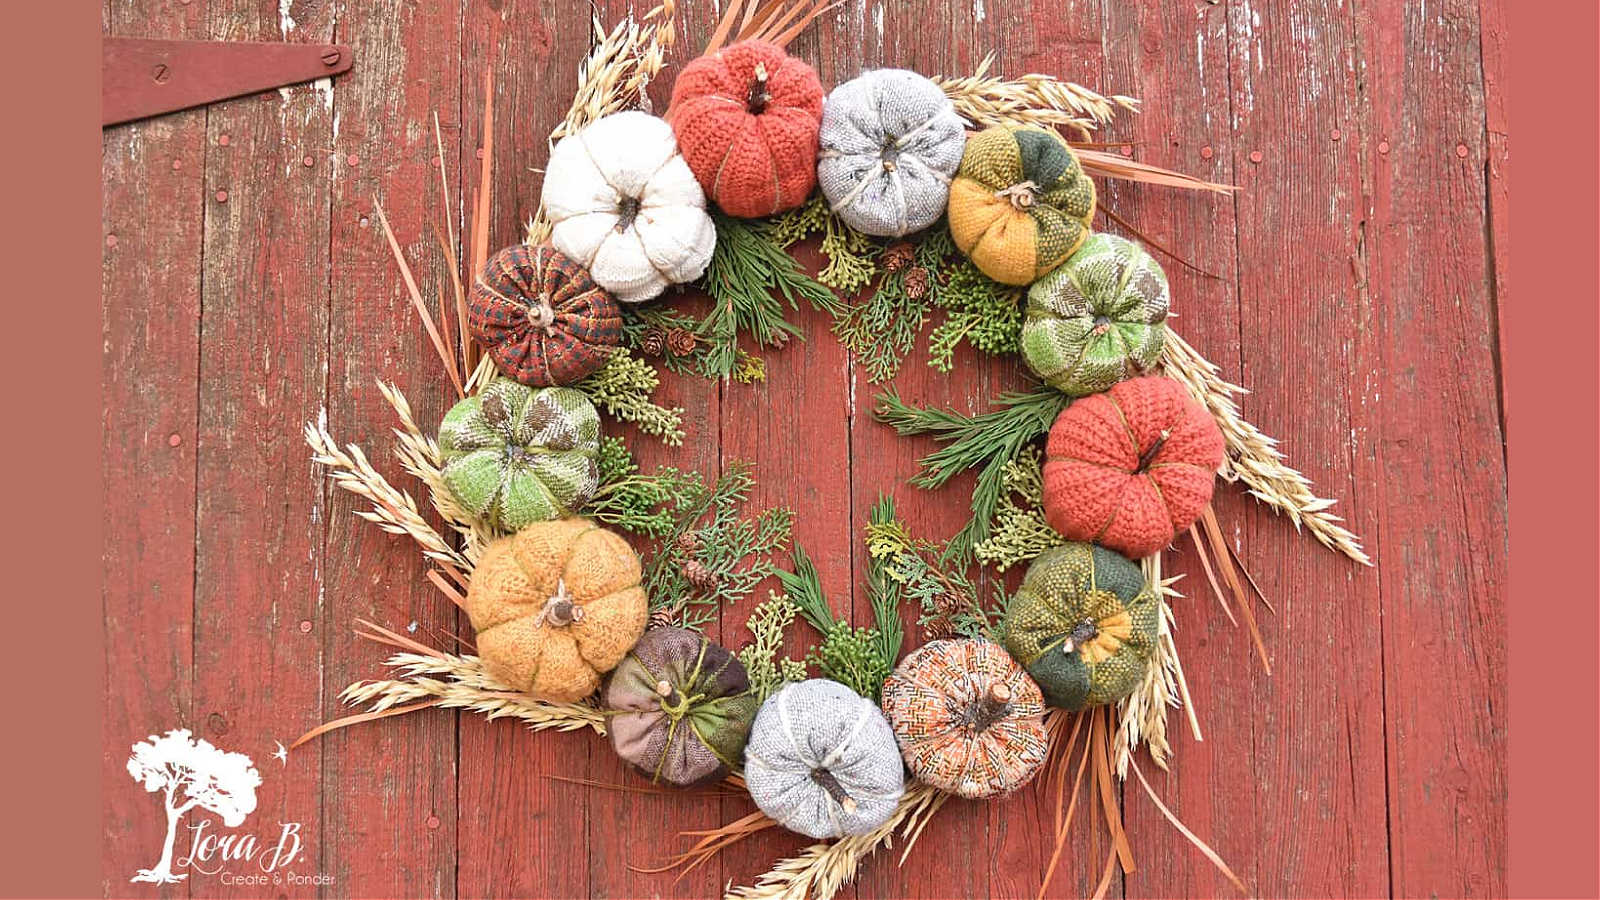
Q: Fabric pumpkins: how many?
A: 13